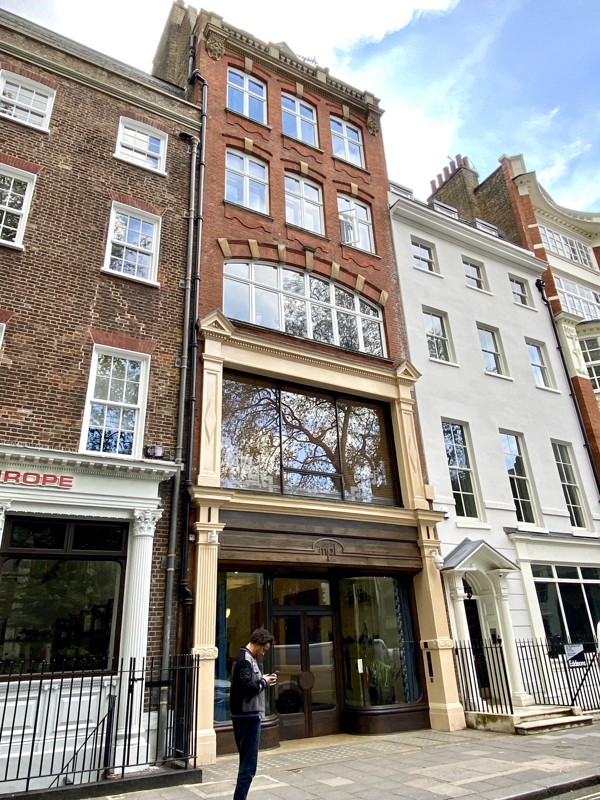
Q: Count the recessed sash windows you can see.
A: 9